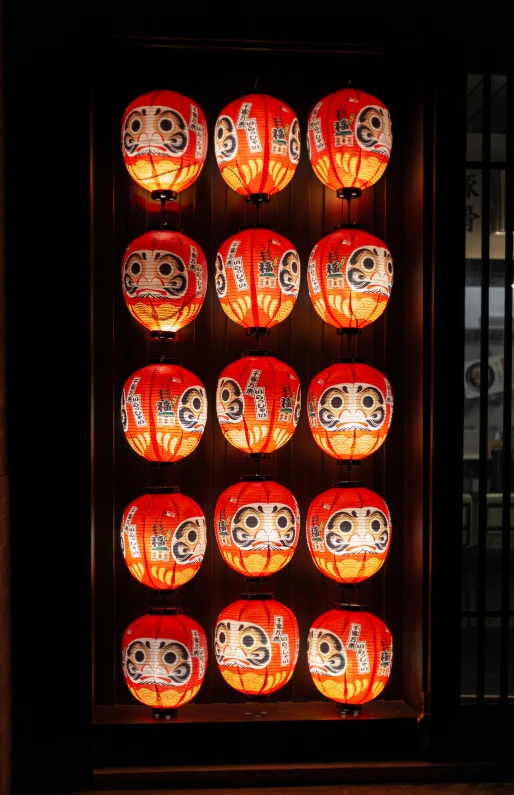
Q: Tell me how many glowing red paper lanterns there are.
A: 15